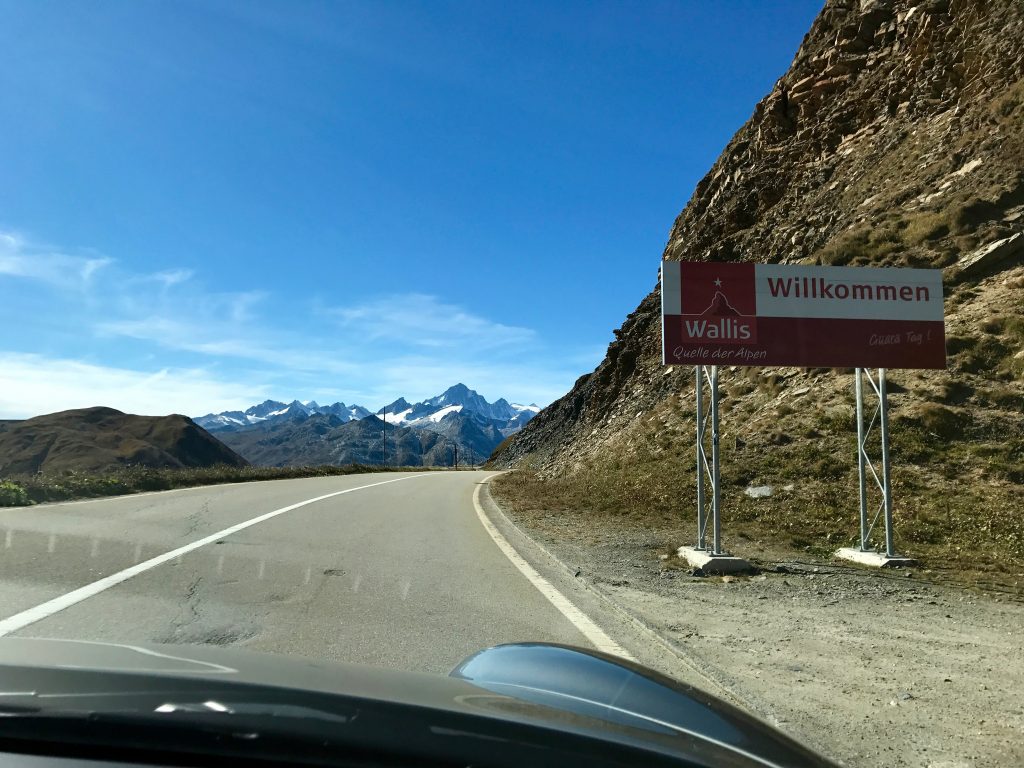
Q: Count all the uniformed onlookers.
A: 0